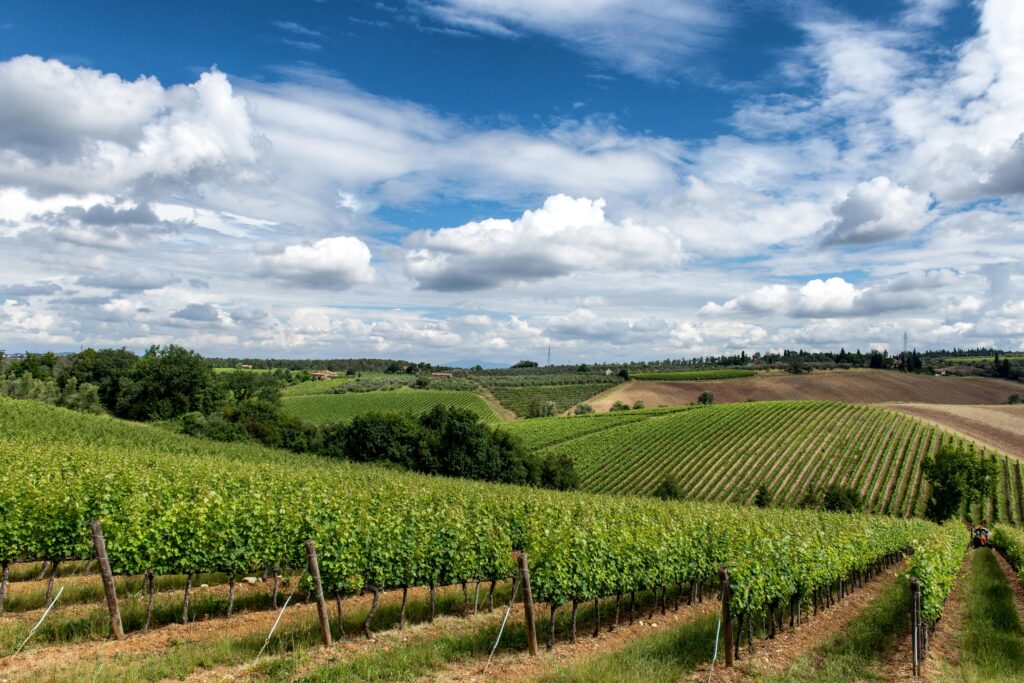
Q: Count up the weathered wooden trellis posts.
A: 5